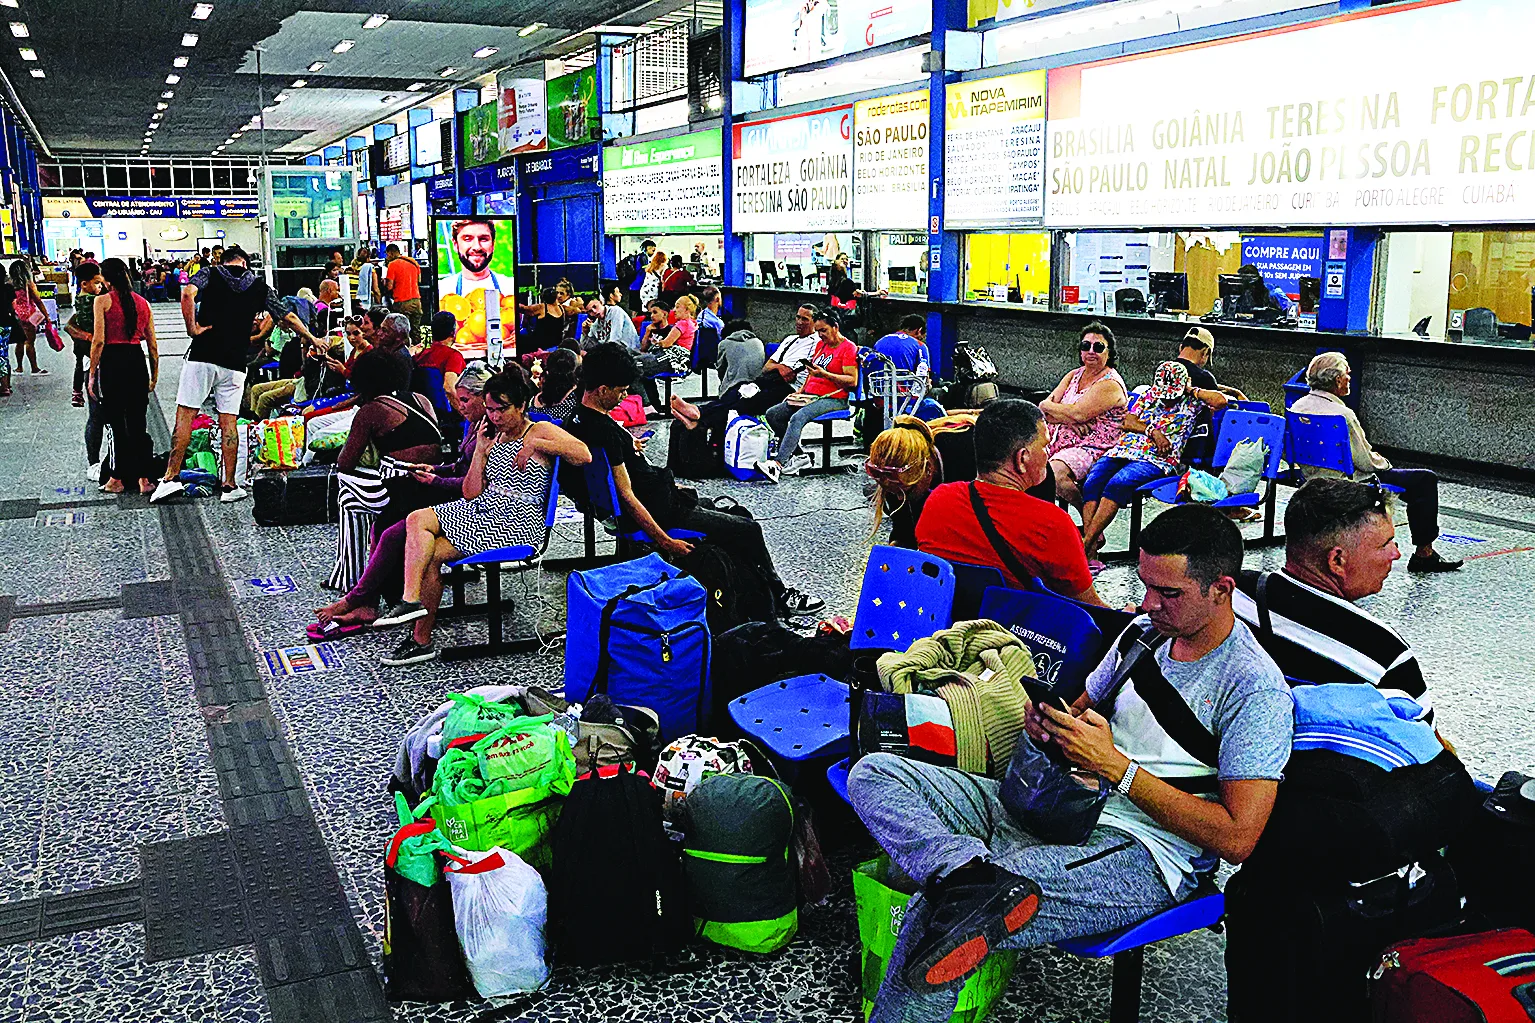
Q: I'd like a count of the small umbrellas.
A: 0